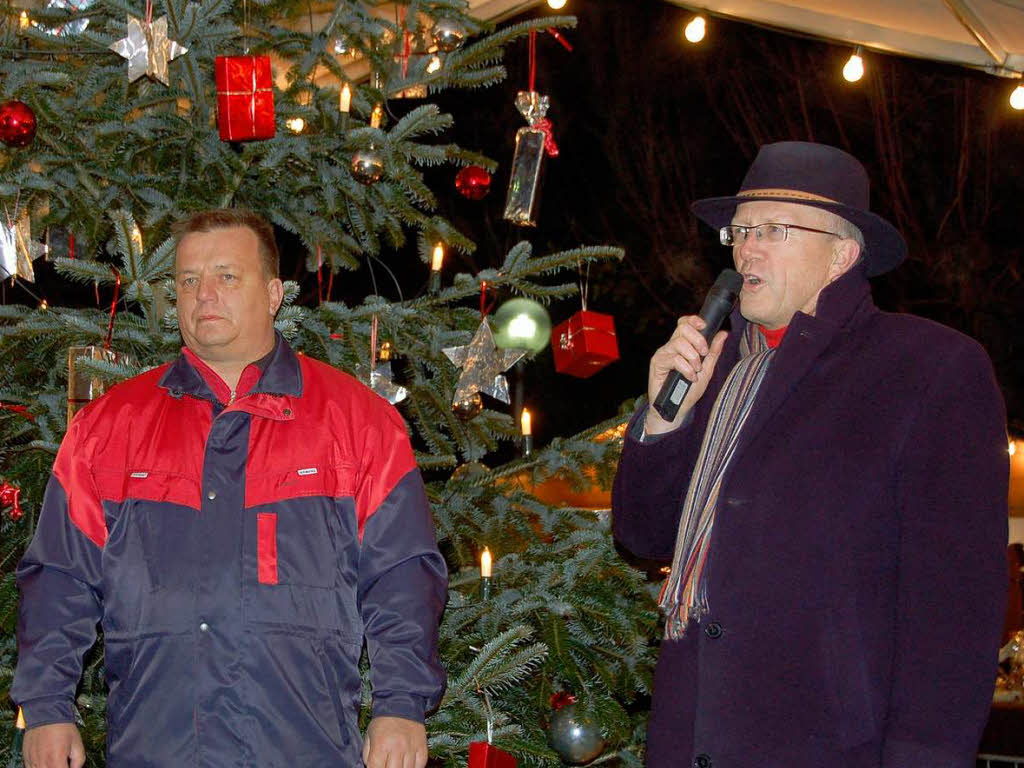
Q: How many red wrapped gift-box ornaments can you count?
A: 3